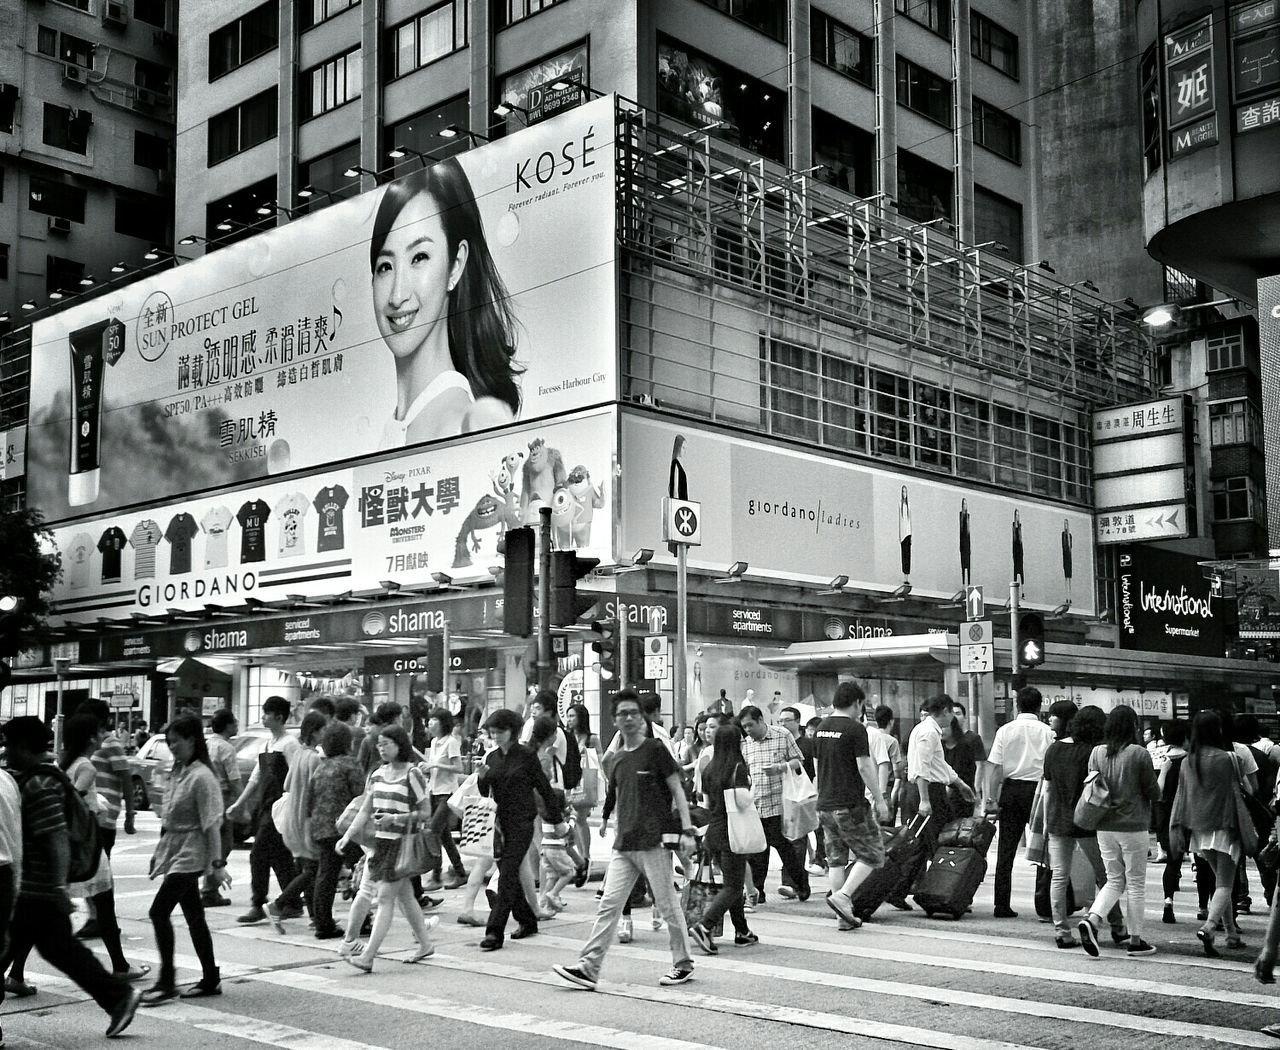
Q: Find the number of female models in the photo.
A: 6